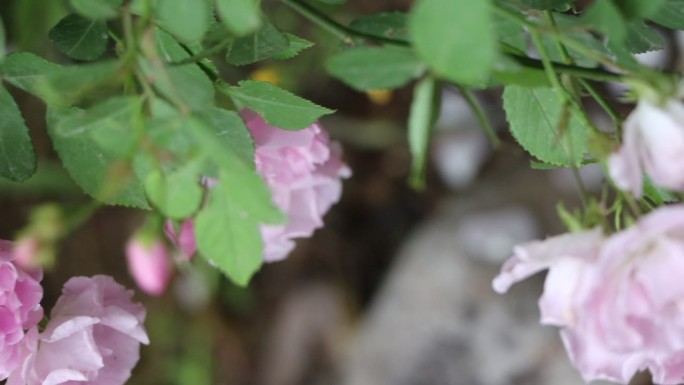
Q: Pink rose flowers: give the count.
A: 5